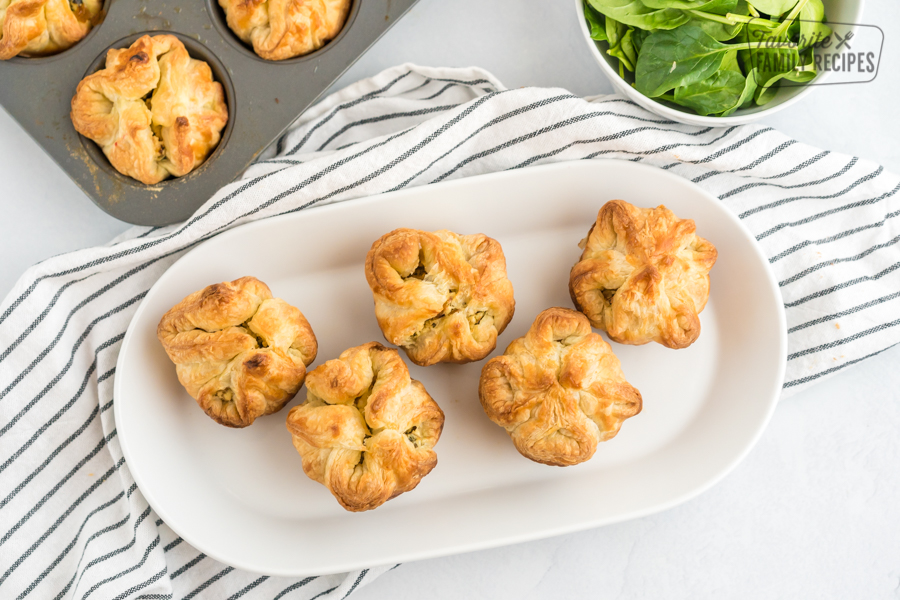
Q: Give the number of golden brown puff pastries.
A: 8